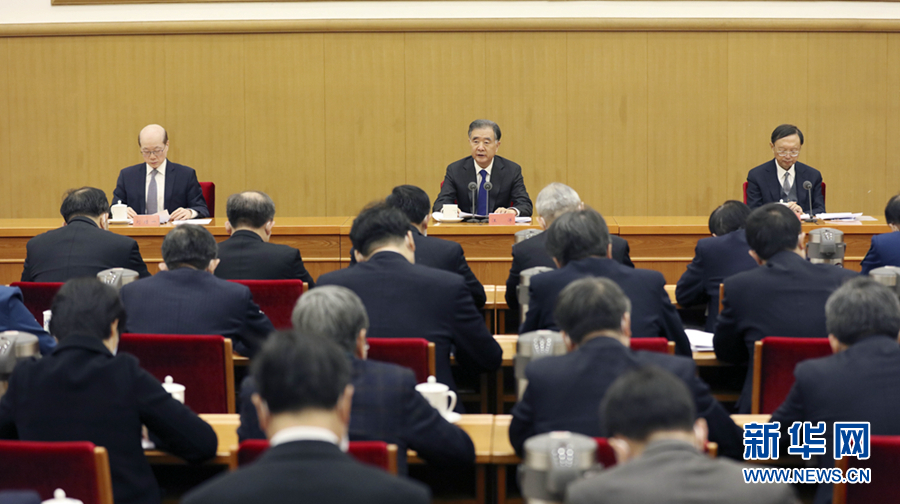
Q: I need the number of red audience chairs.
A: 10